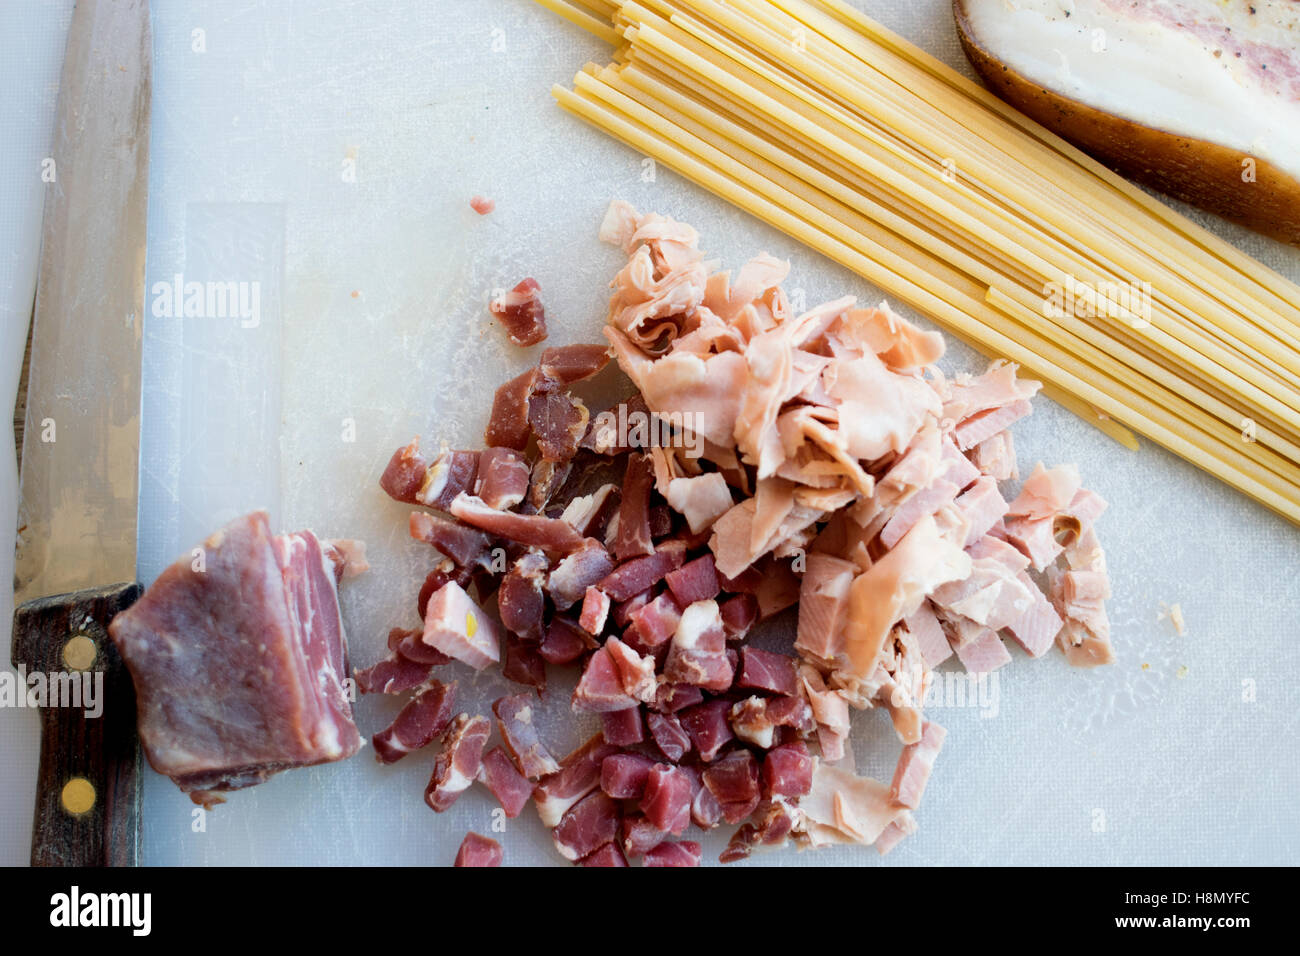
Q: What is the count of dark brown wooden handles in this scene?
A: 1